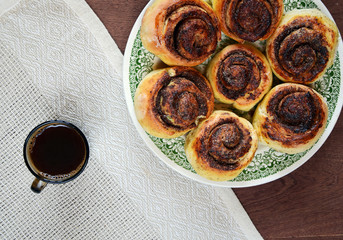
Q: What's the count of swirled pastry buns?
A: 7